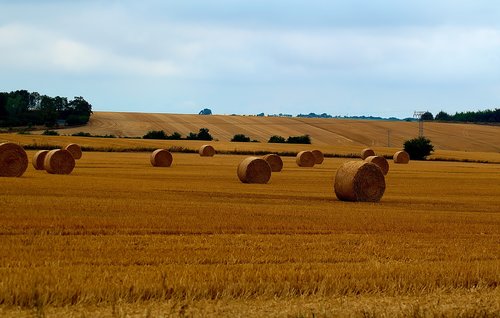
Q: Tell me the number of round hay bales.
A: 14